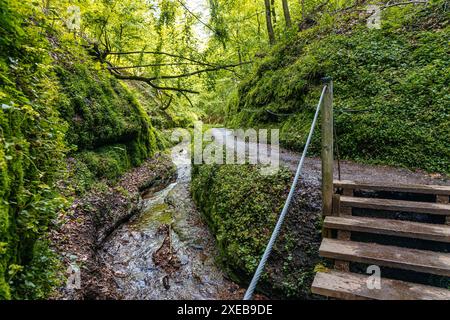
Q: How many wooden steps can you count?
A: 5